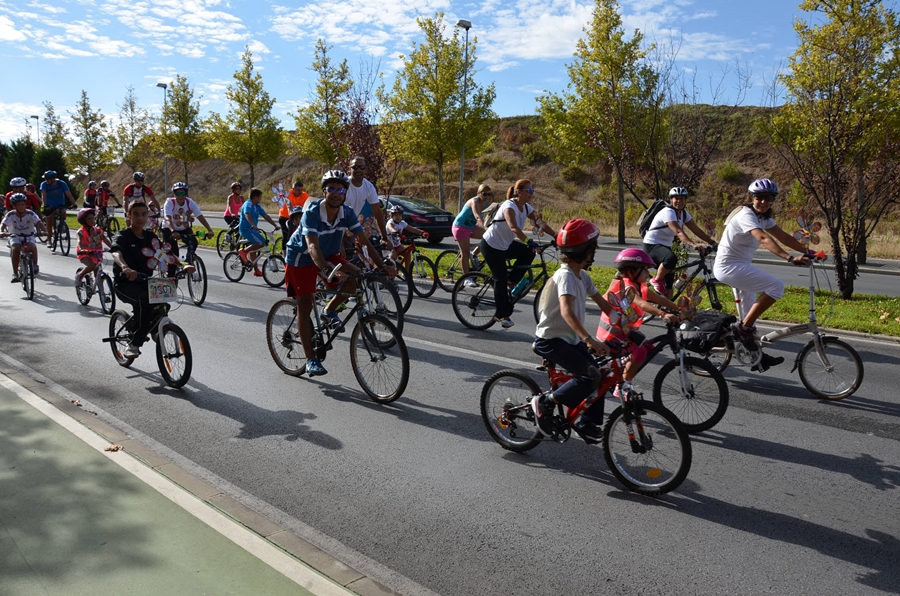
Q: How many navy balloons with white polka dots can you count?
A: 0